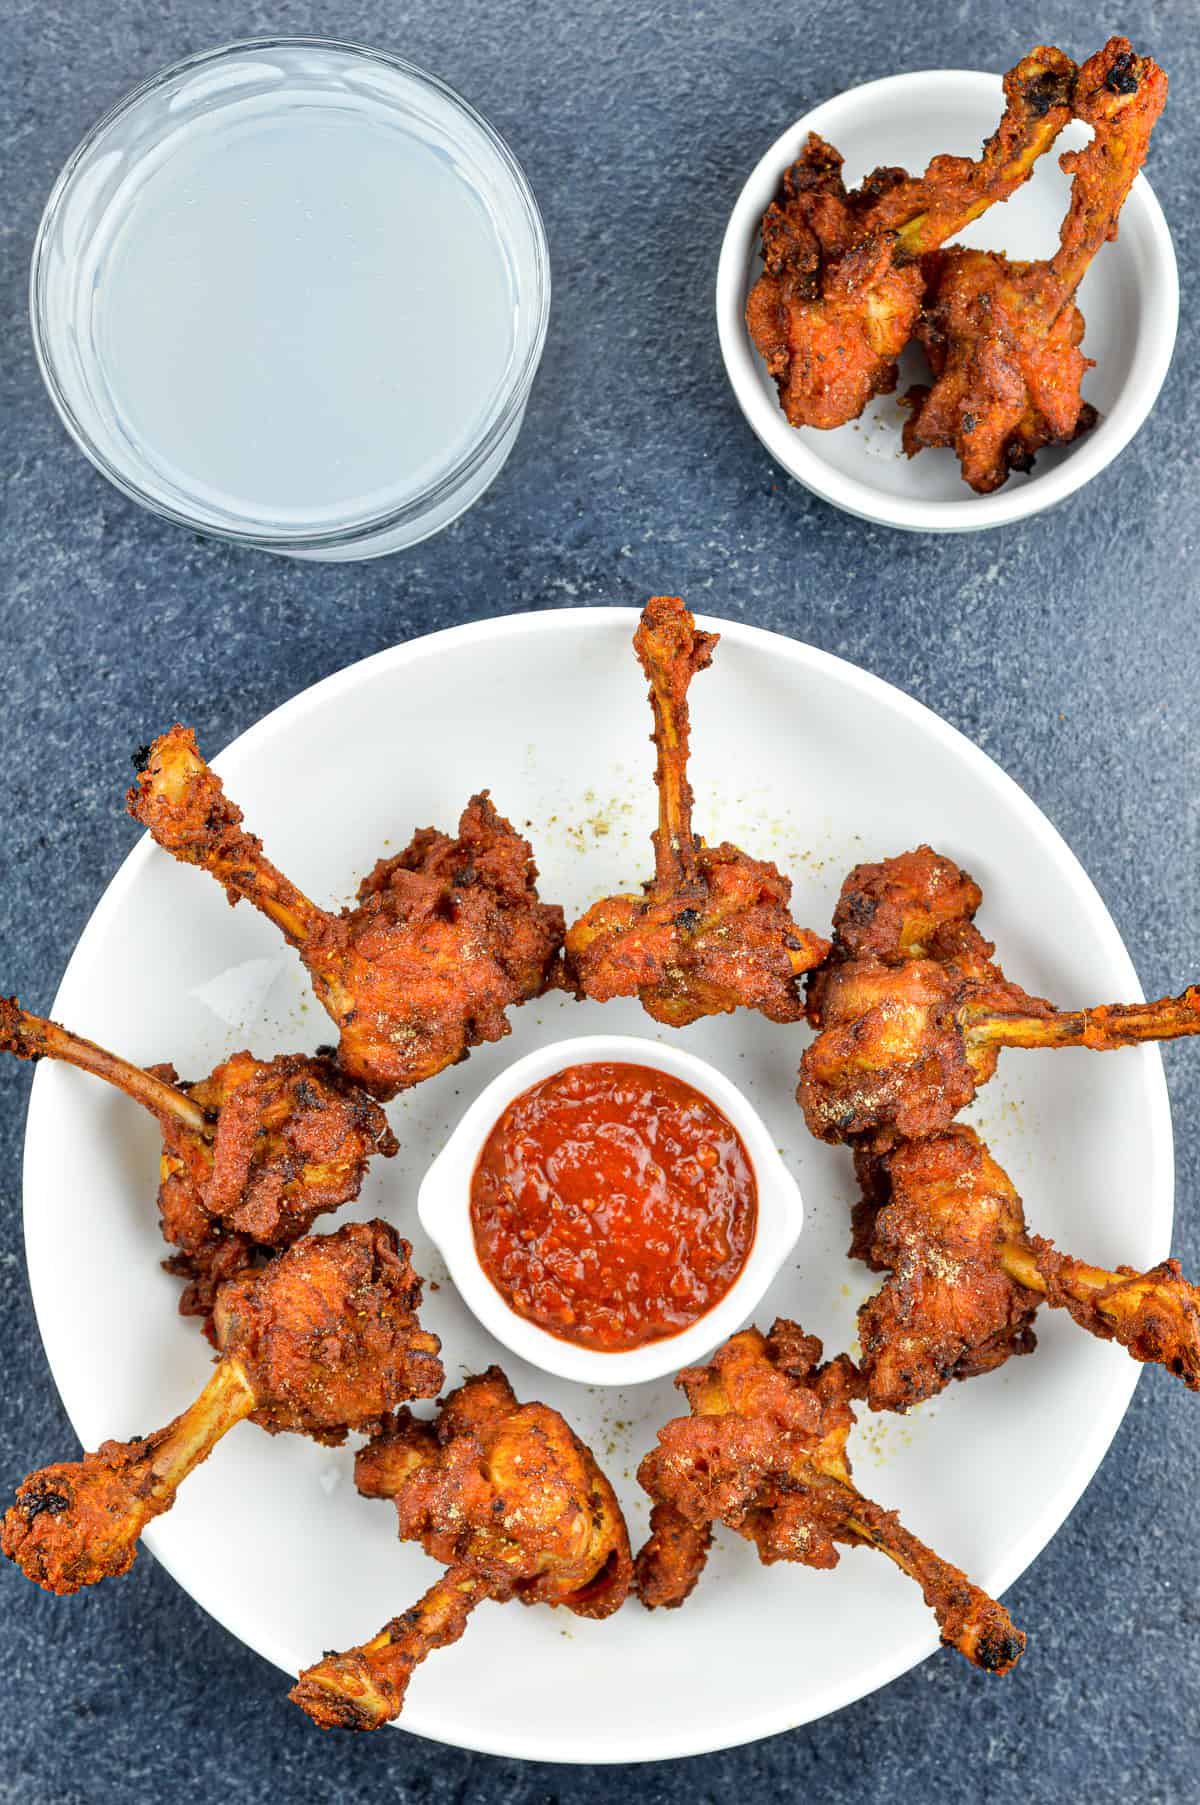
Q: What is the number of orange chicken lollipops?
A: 10